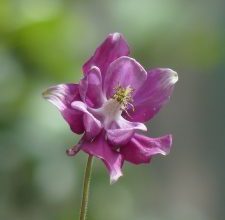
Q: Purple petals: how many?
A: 9